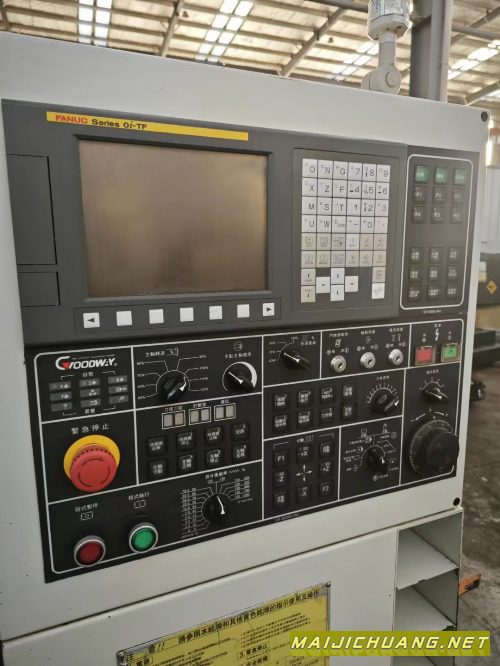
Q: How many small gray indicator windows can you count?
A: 6